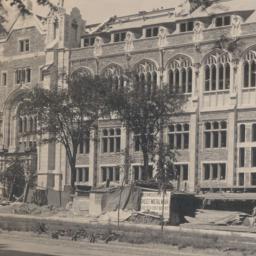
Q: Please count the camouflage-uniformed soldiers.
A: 0